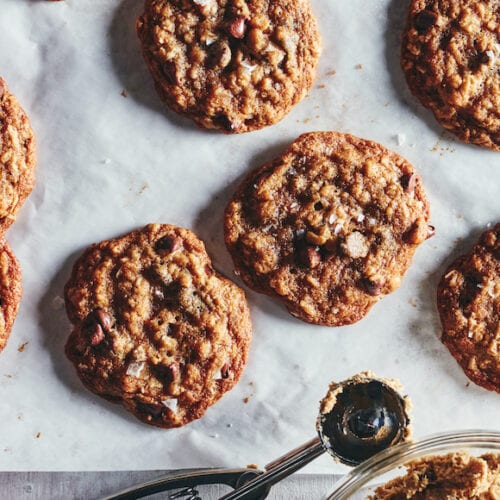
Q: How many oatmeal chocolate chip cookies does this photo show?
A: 7